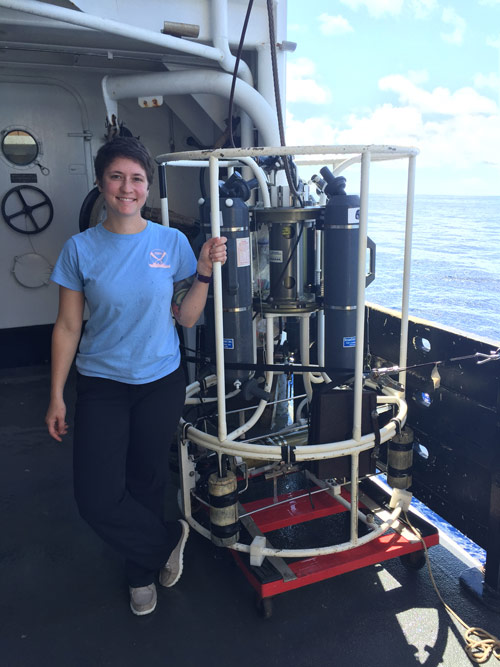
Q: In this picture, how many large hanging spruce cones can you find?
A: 0